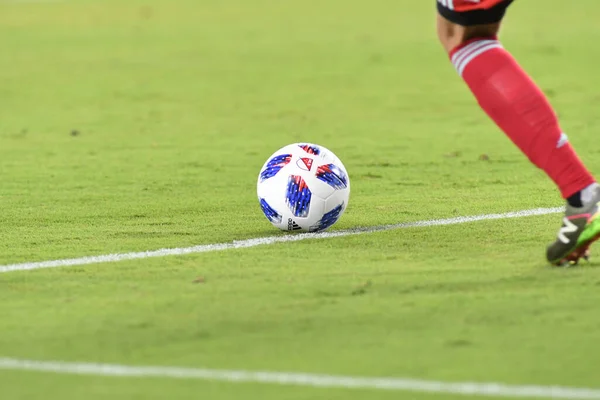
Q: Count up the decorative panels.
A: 6